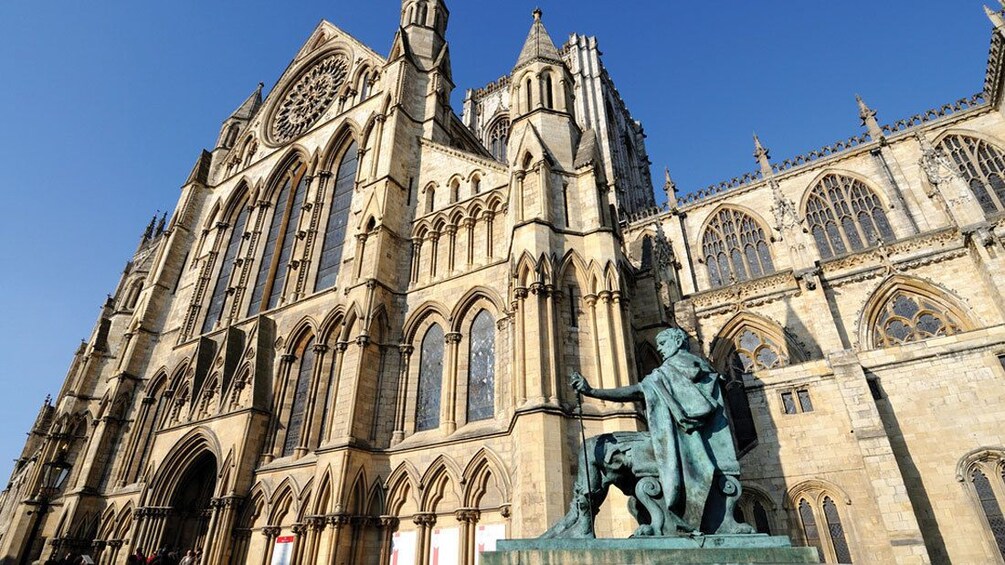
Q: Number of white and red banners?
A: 4